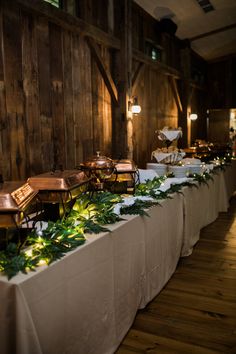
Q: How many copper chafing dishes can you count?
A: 4